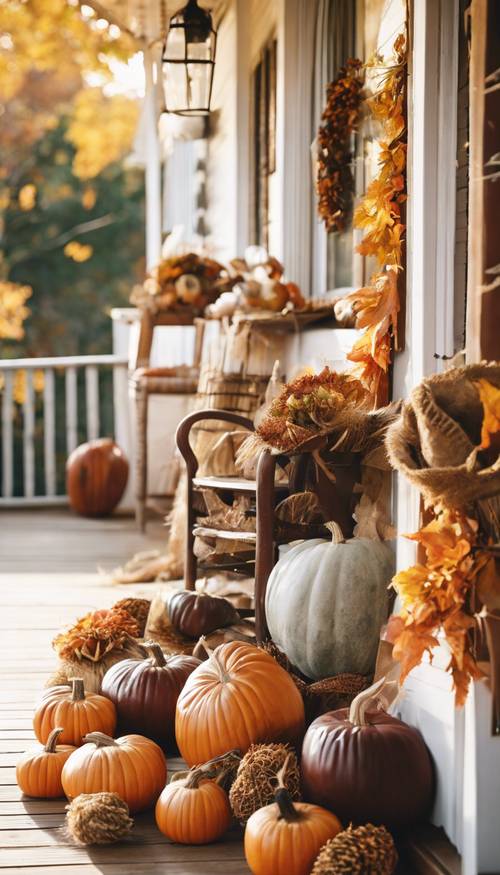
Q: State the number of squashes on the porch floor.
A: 11